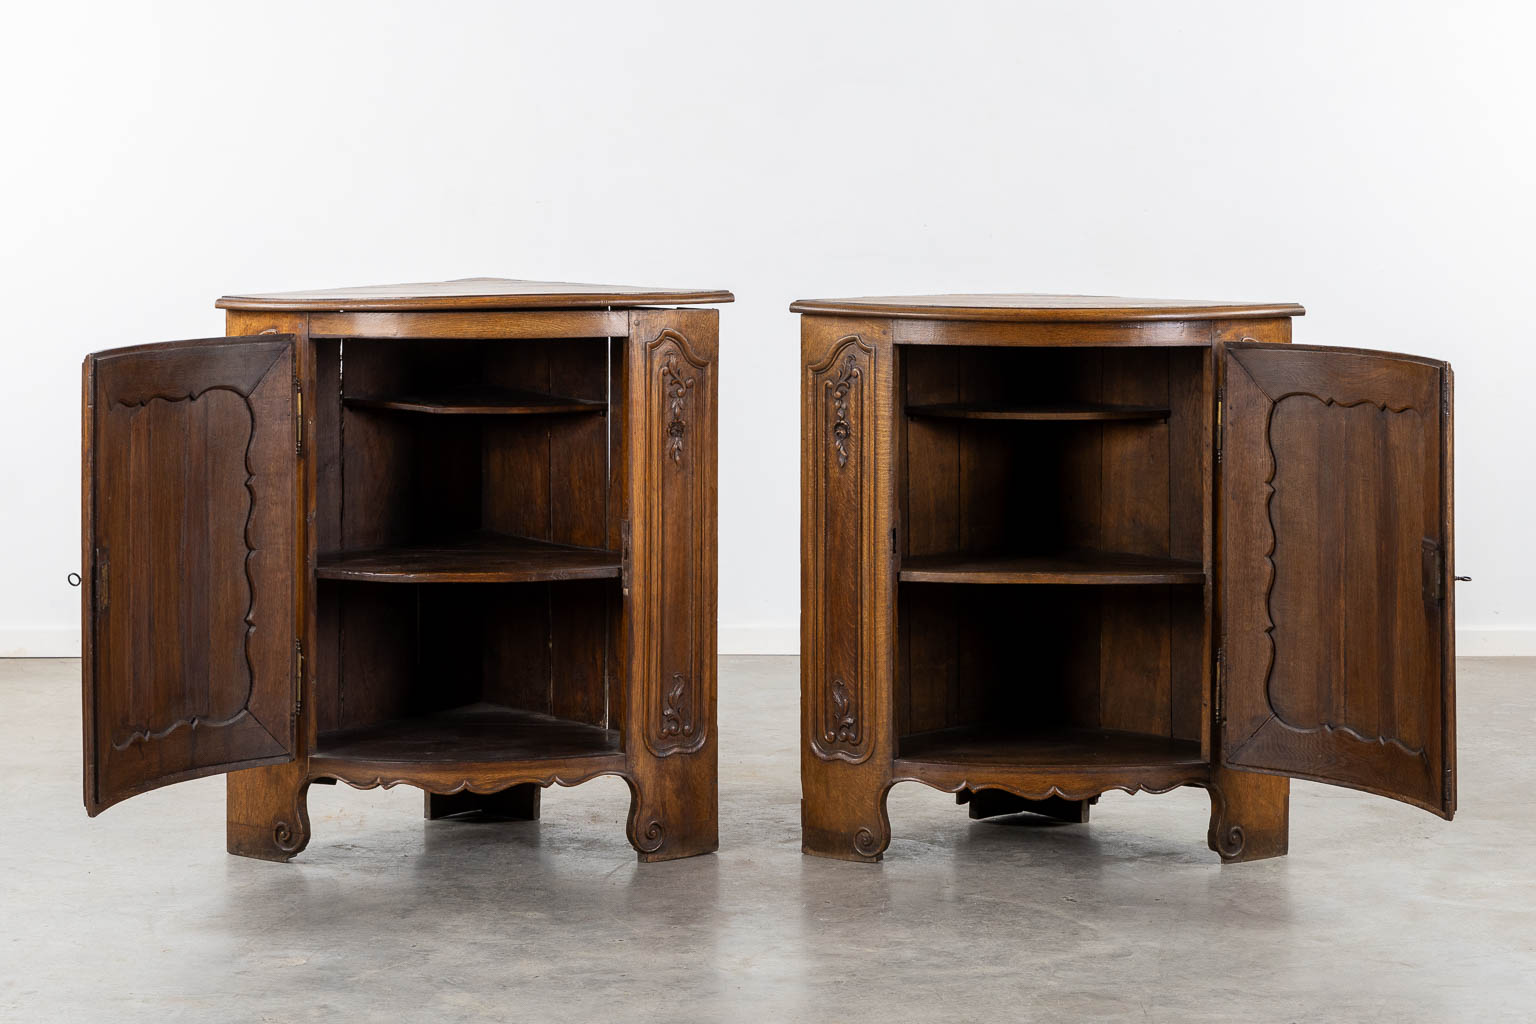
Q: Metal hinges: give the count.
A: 4